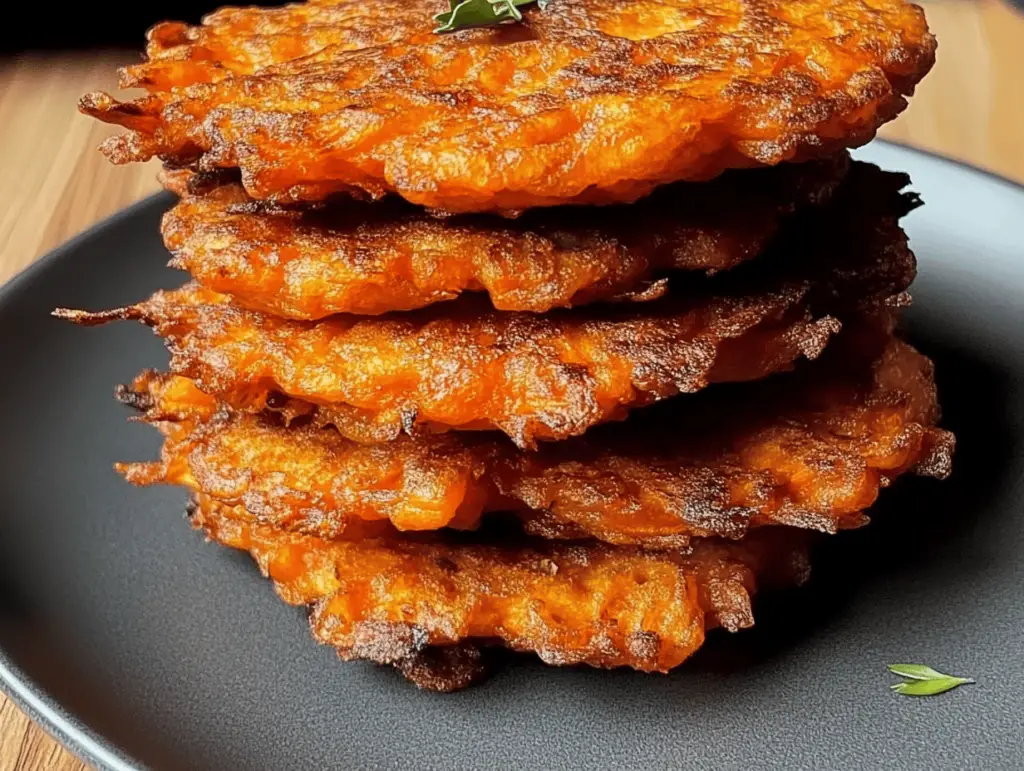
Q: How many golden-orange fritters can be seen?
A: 5